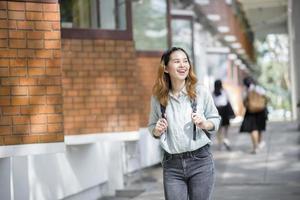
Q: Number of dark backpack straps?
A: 2